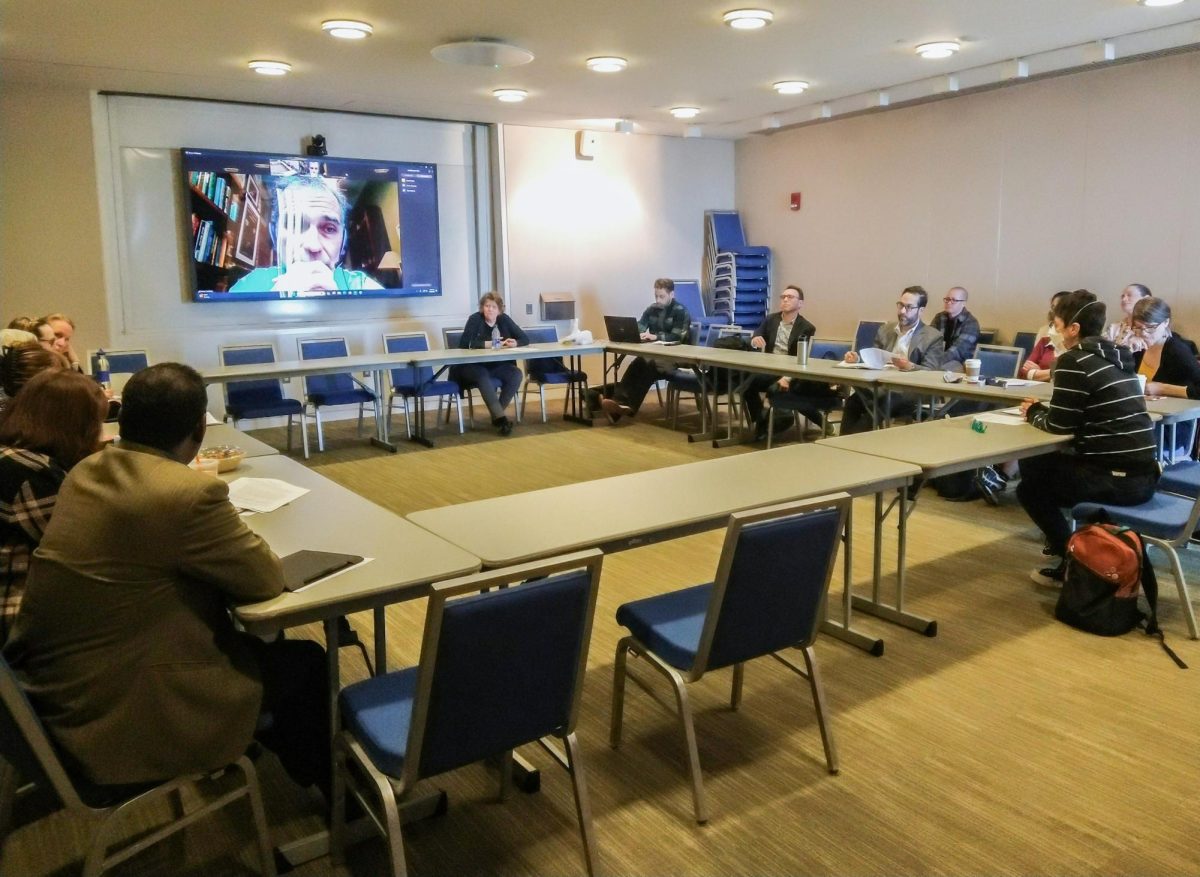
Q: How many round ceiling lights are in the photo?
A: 9